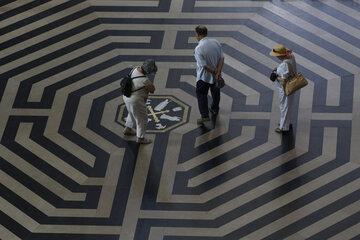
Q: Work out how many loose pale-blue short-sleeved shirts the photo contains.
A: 1